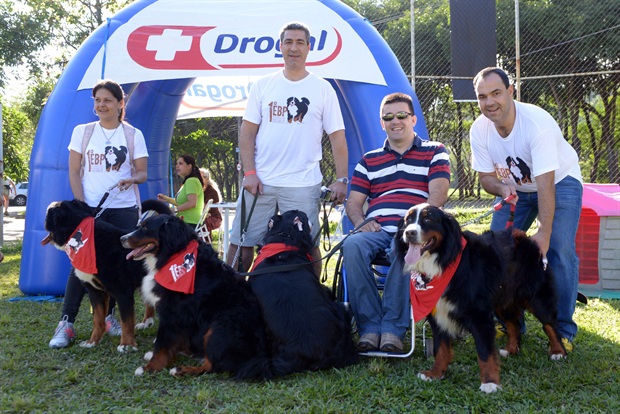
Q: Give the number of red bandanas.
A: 4